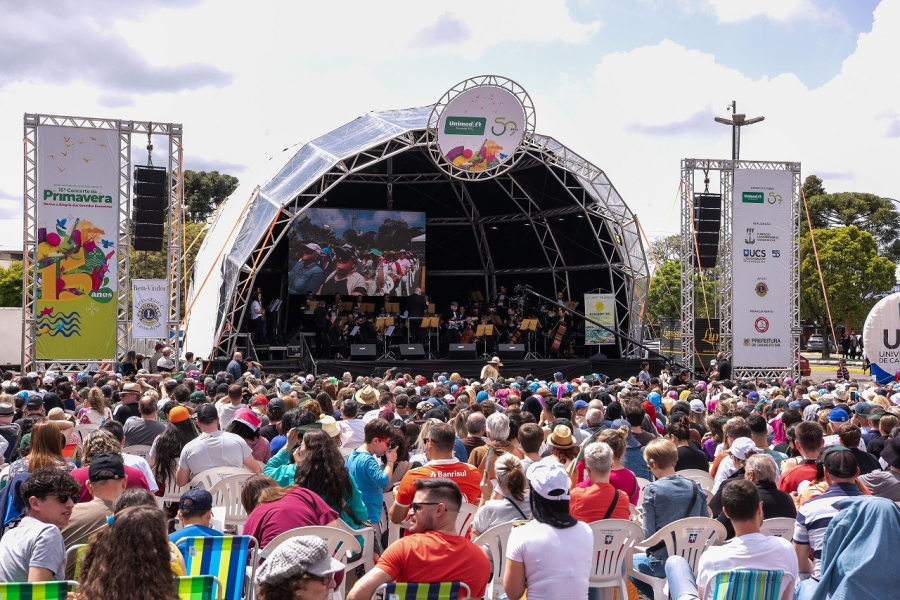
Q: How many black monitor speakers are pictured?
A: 4